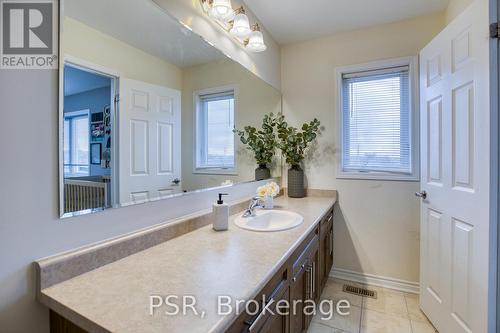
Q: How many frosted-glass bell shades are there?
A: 3